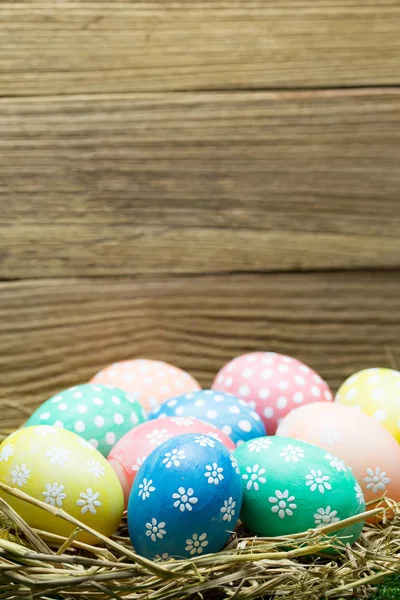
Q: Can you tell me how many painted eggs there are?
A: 10